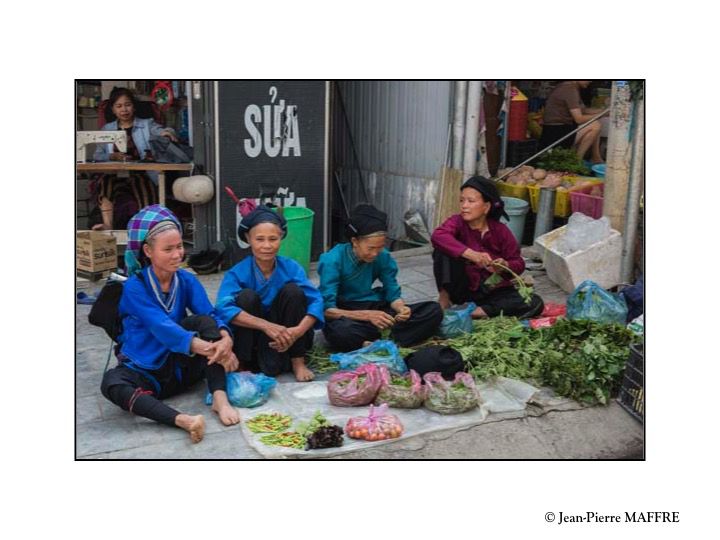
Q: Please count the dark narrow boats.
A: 0